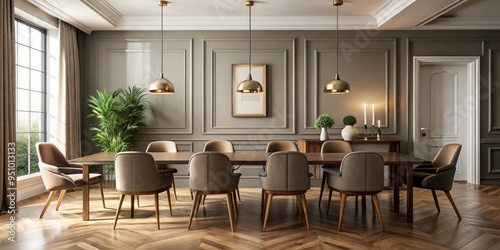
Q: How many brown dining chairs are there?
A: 10